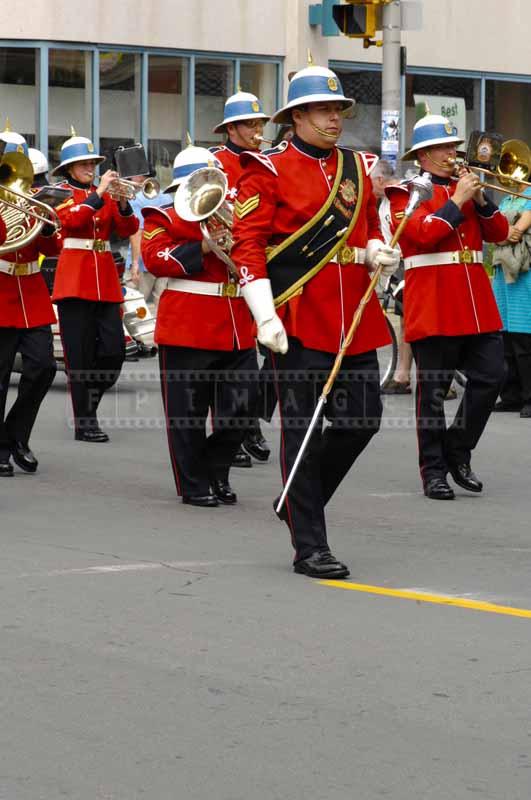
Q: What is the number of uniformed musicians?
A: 6